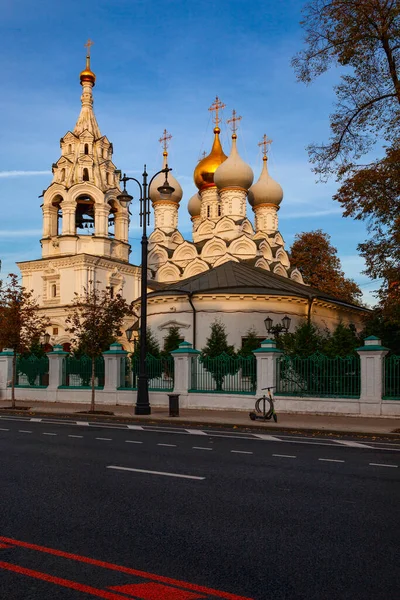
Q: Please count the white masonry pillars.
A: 6